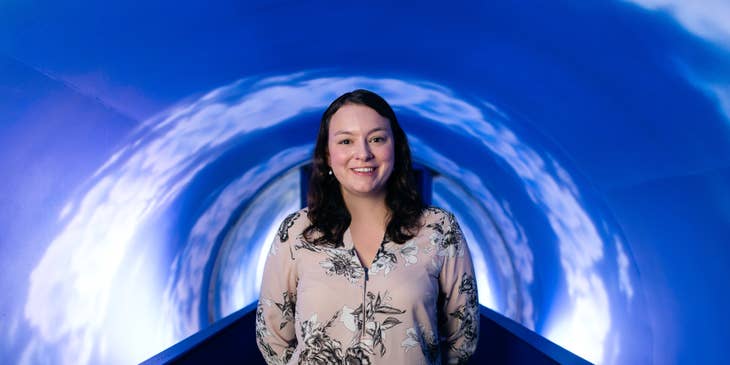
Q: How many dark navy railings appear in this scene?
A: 2